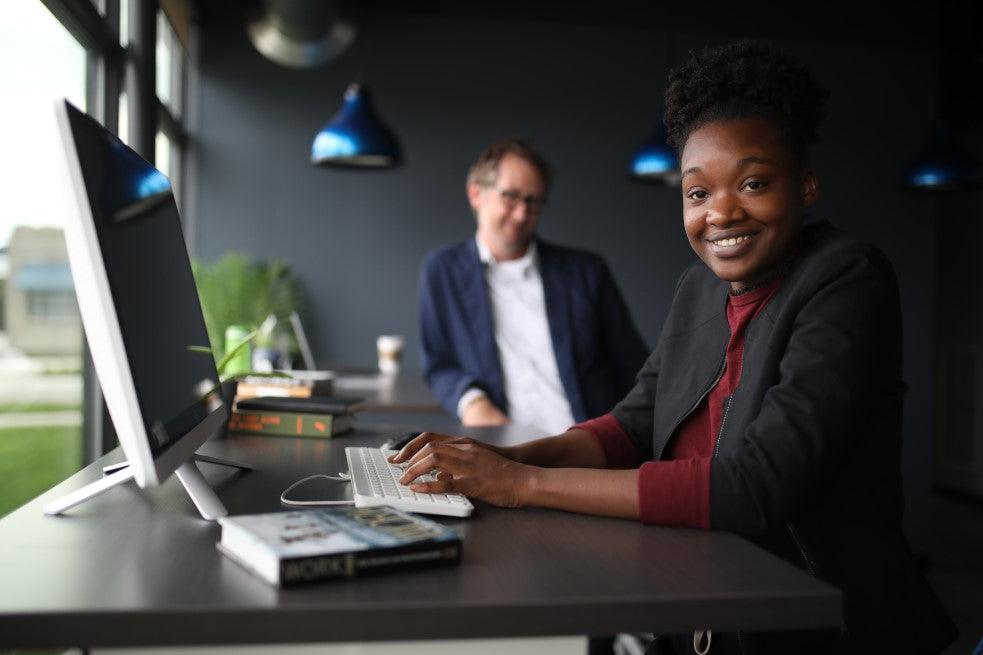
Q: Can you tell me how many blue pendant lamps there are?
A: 3